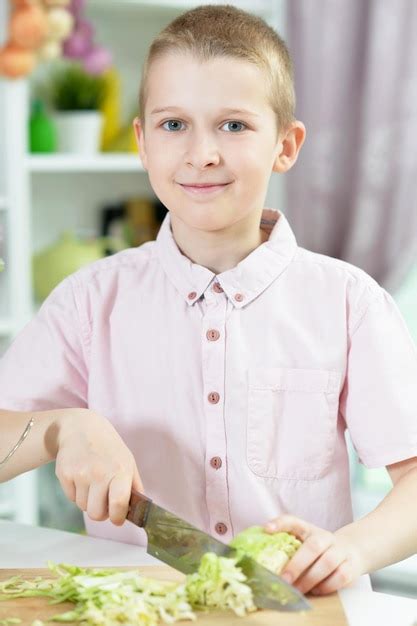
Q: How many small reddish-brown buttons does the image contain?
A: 7